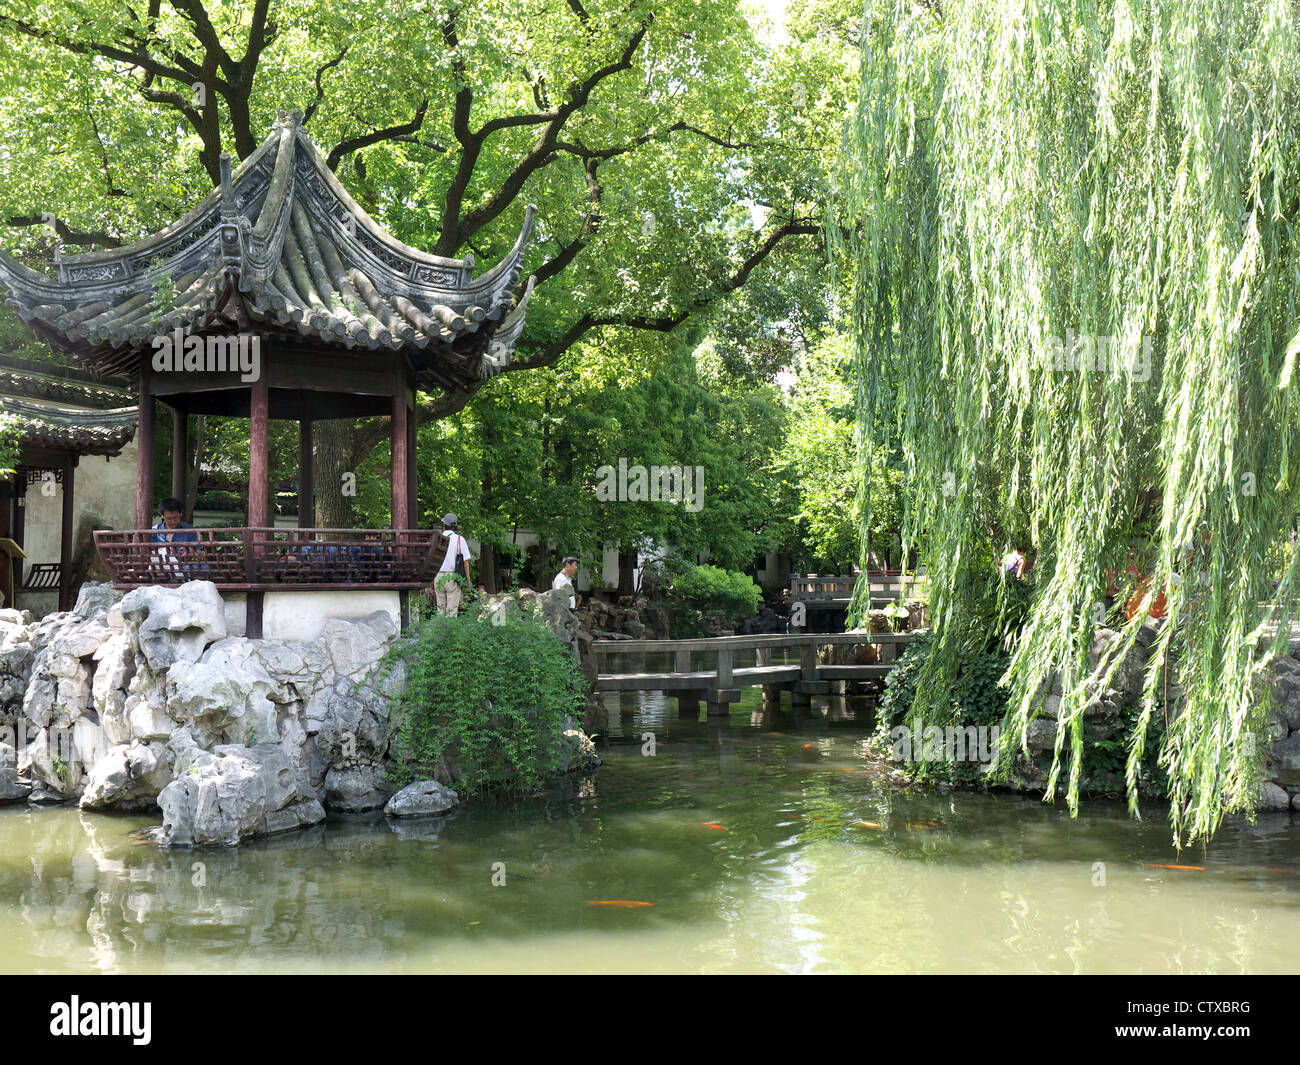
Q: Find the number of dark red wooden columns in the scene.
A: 6